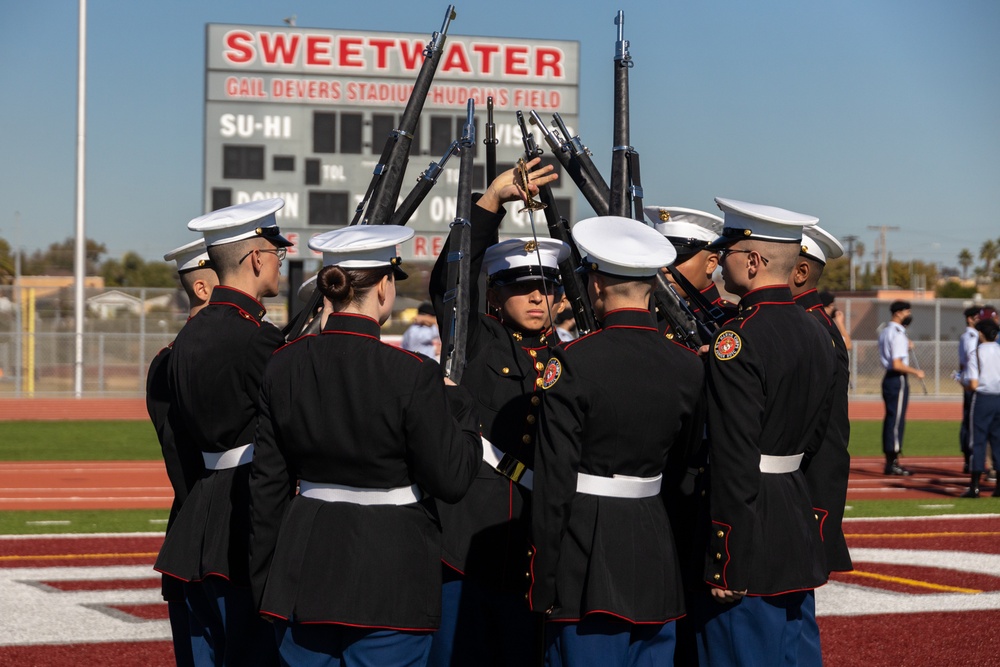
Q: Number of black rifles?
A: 8